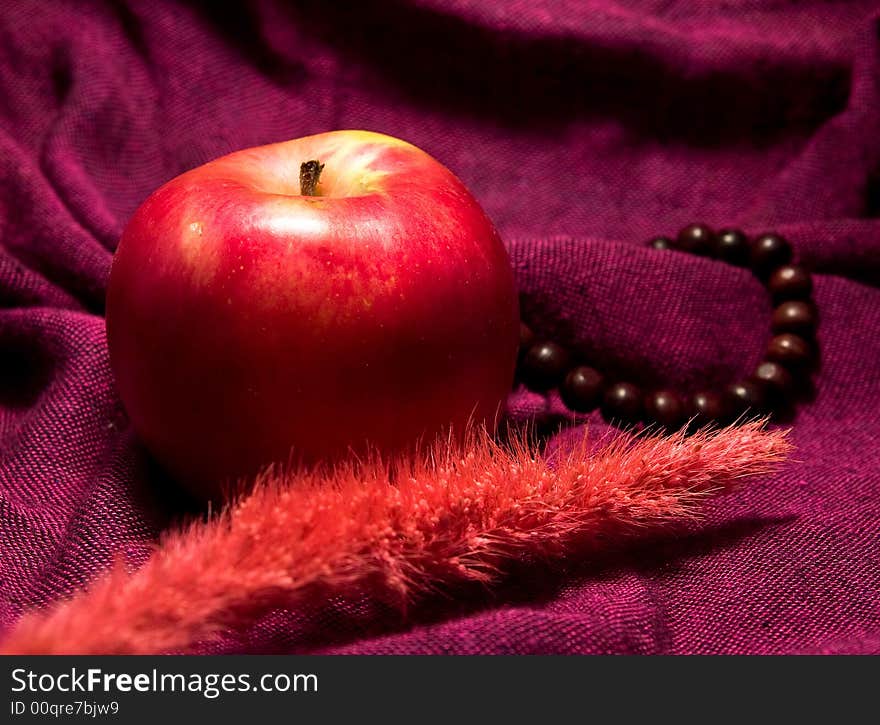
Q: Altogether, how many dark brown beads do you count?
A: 15